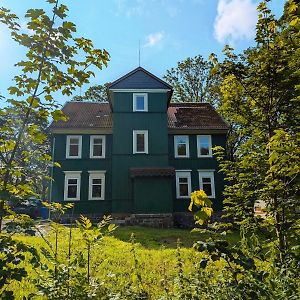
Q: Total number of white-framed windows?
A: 10